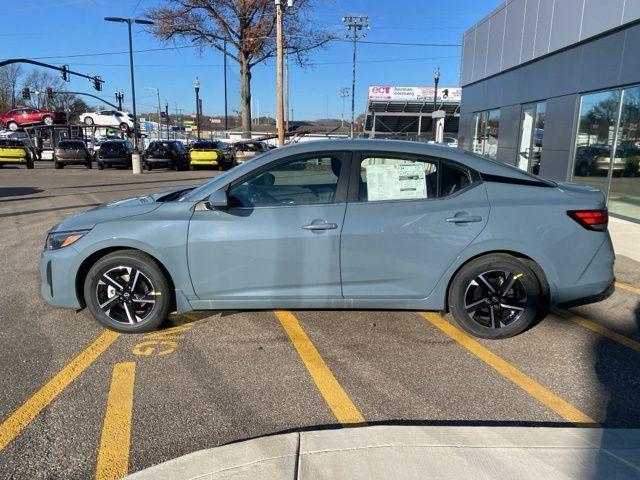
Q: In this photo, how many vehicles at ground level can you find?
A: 7